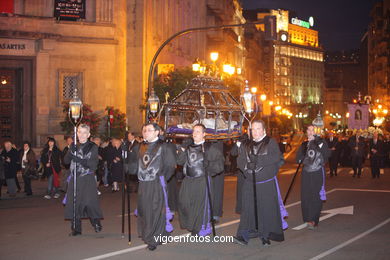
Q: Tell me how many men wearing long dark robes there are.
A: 5